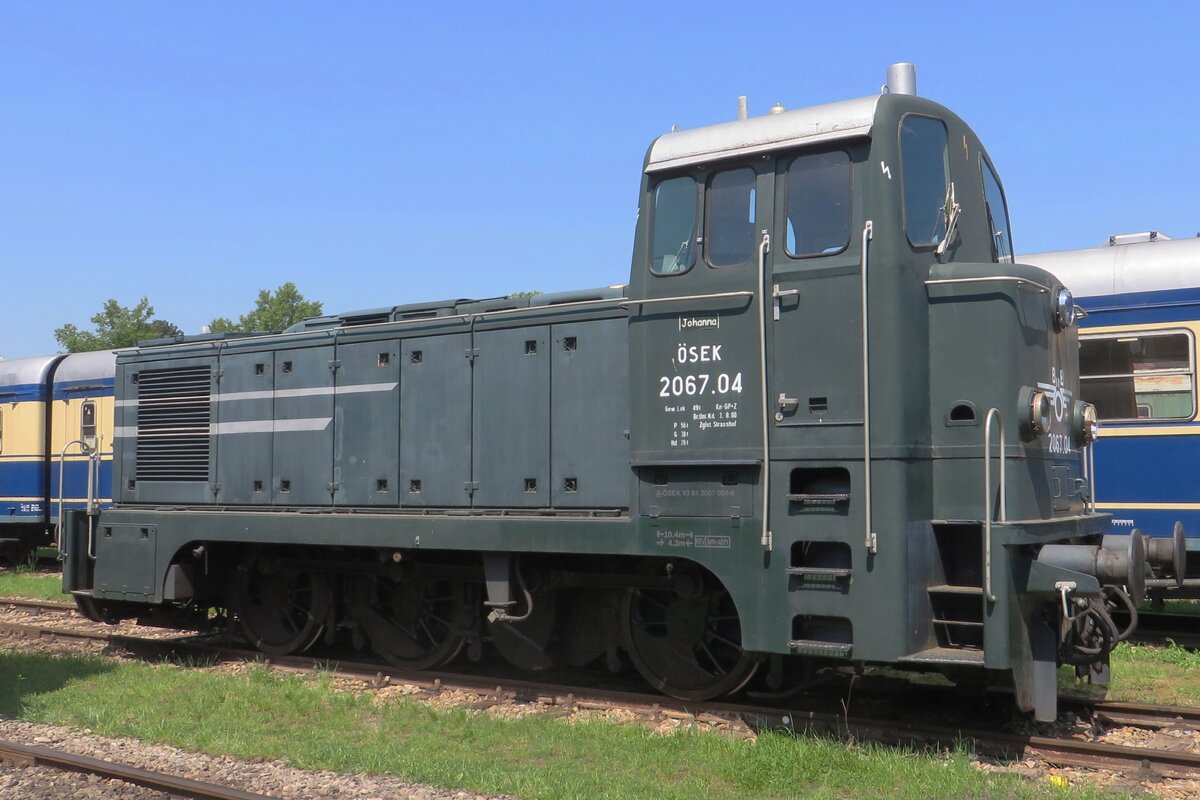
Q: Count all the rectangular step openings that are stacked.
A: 3